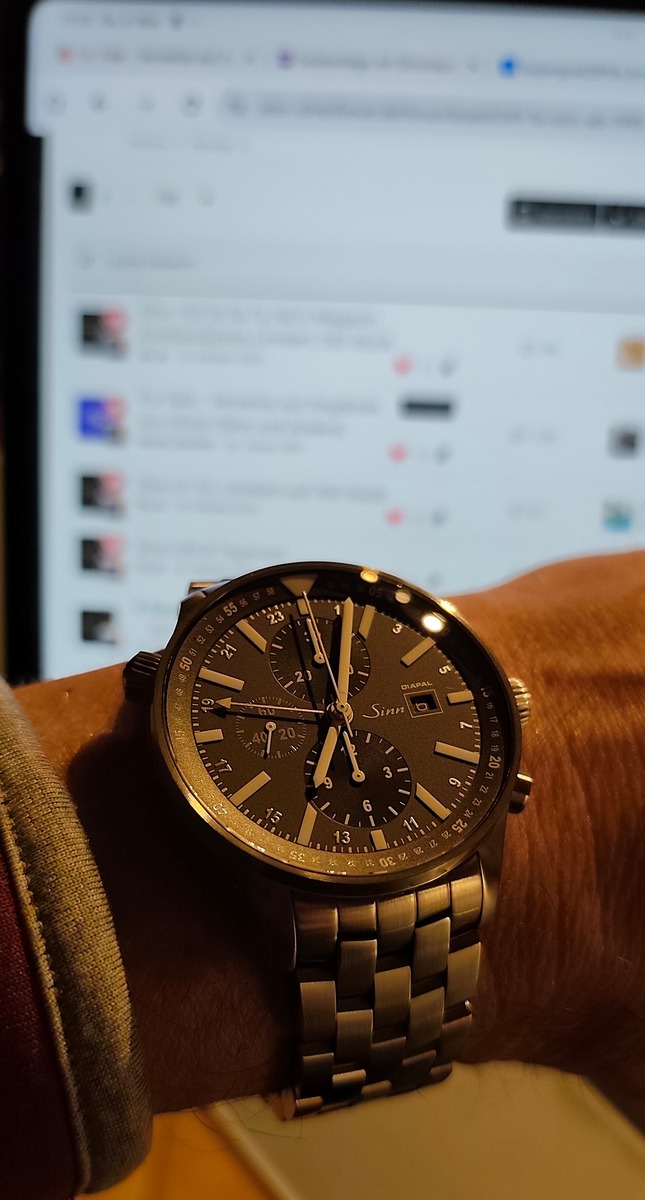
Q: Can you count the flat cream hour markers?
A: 12